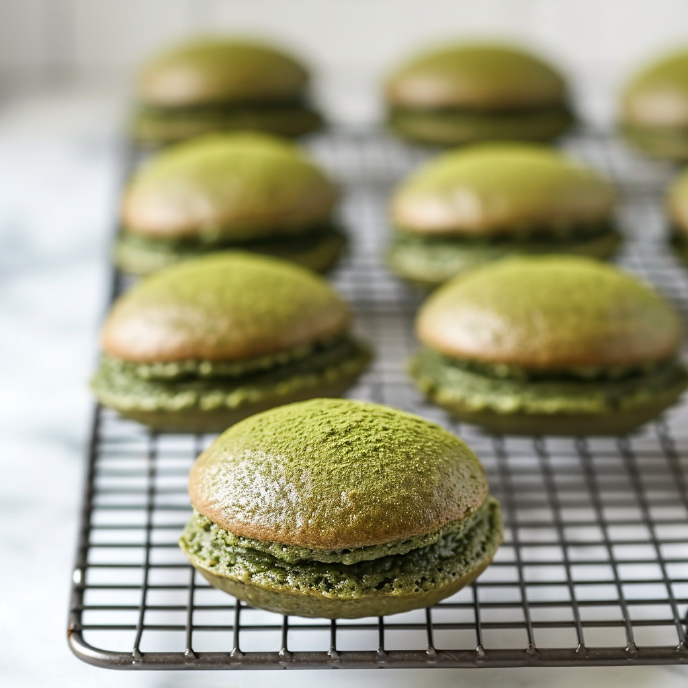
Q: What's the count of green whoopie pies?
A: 9